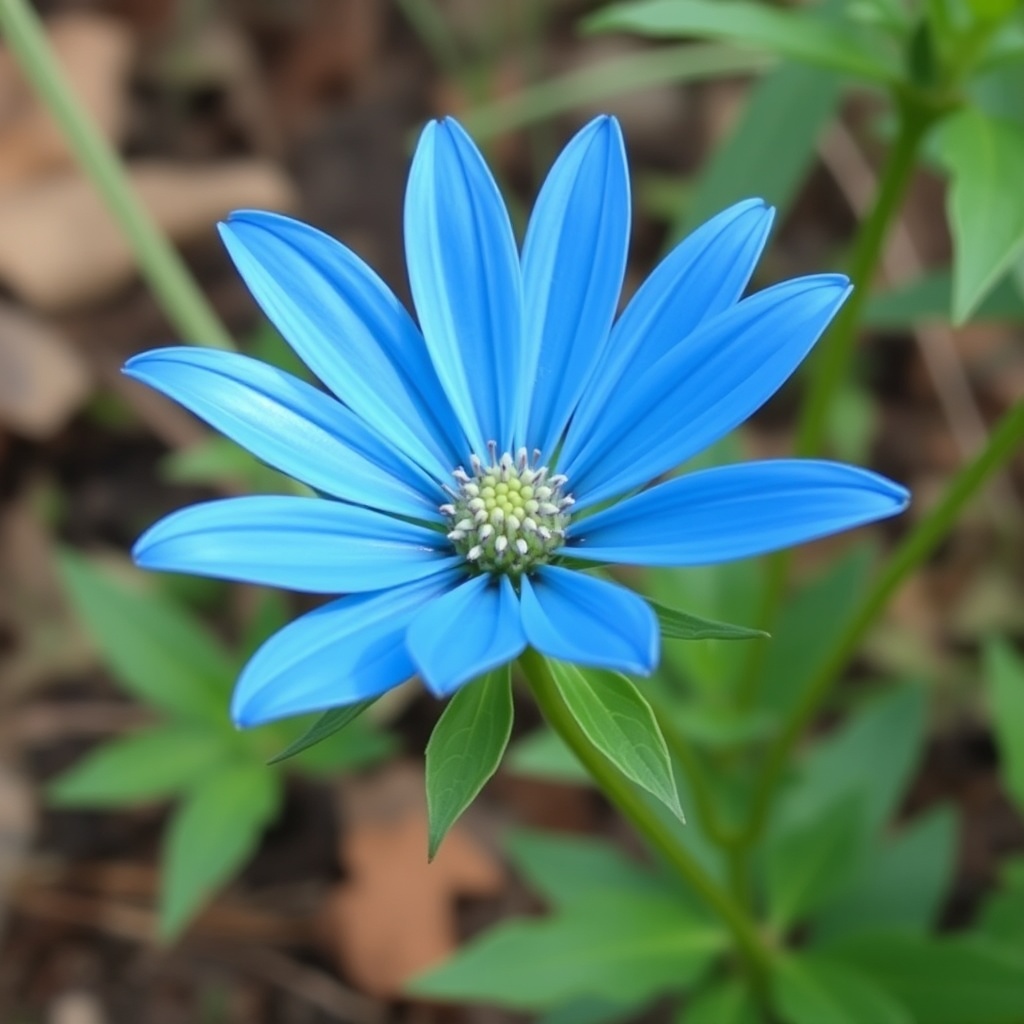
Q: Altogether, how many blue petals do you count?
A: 11